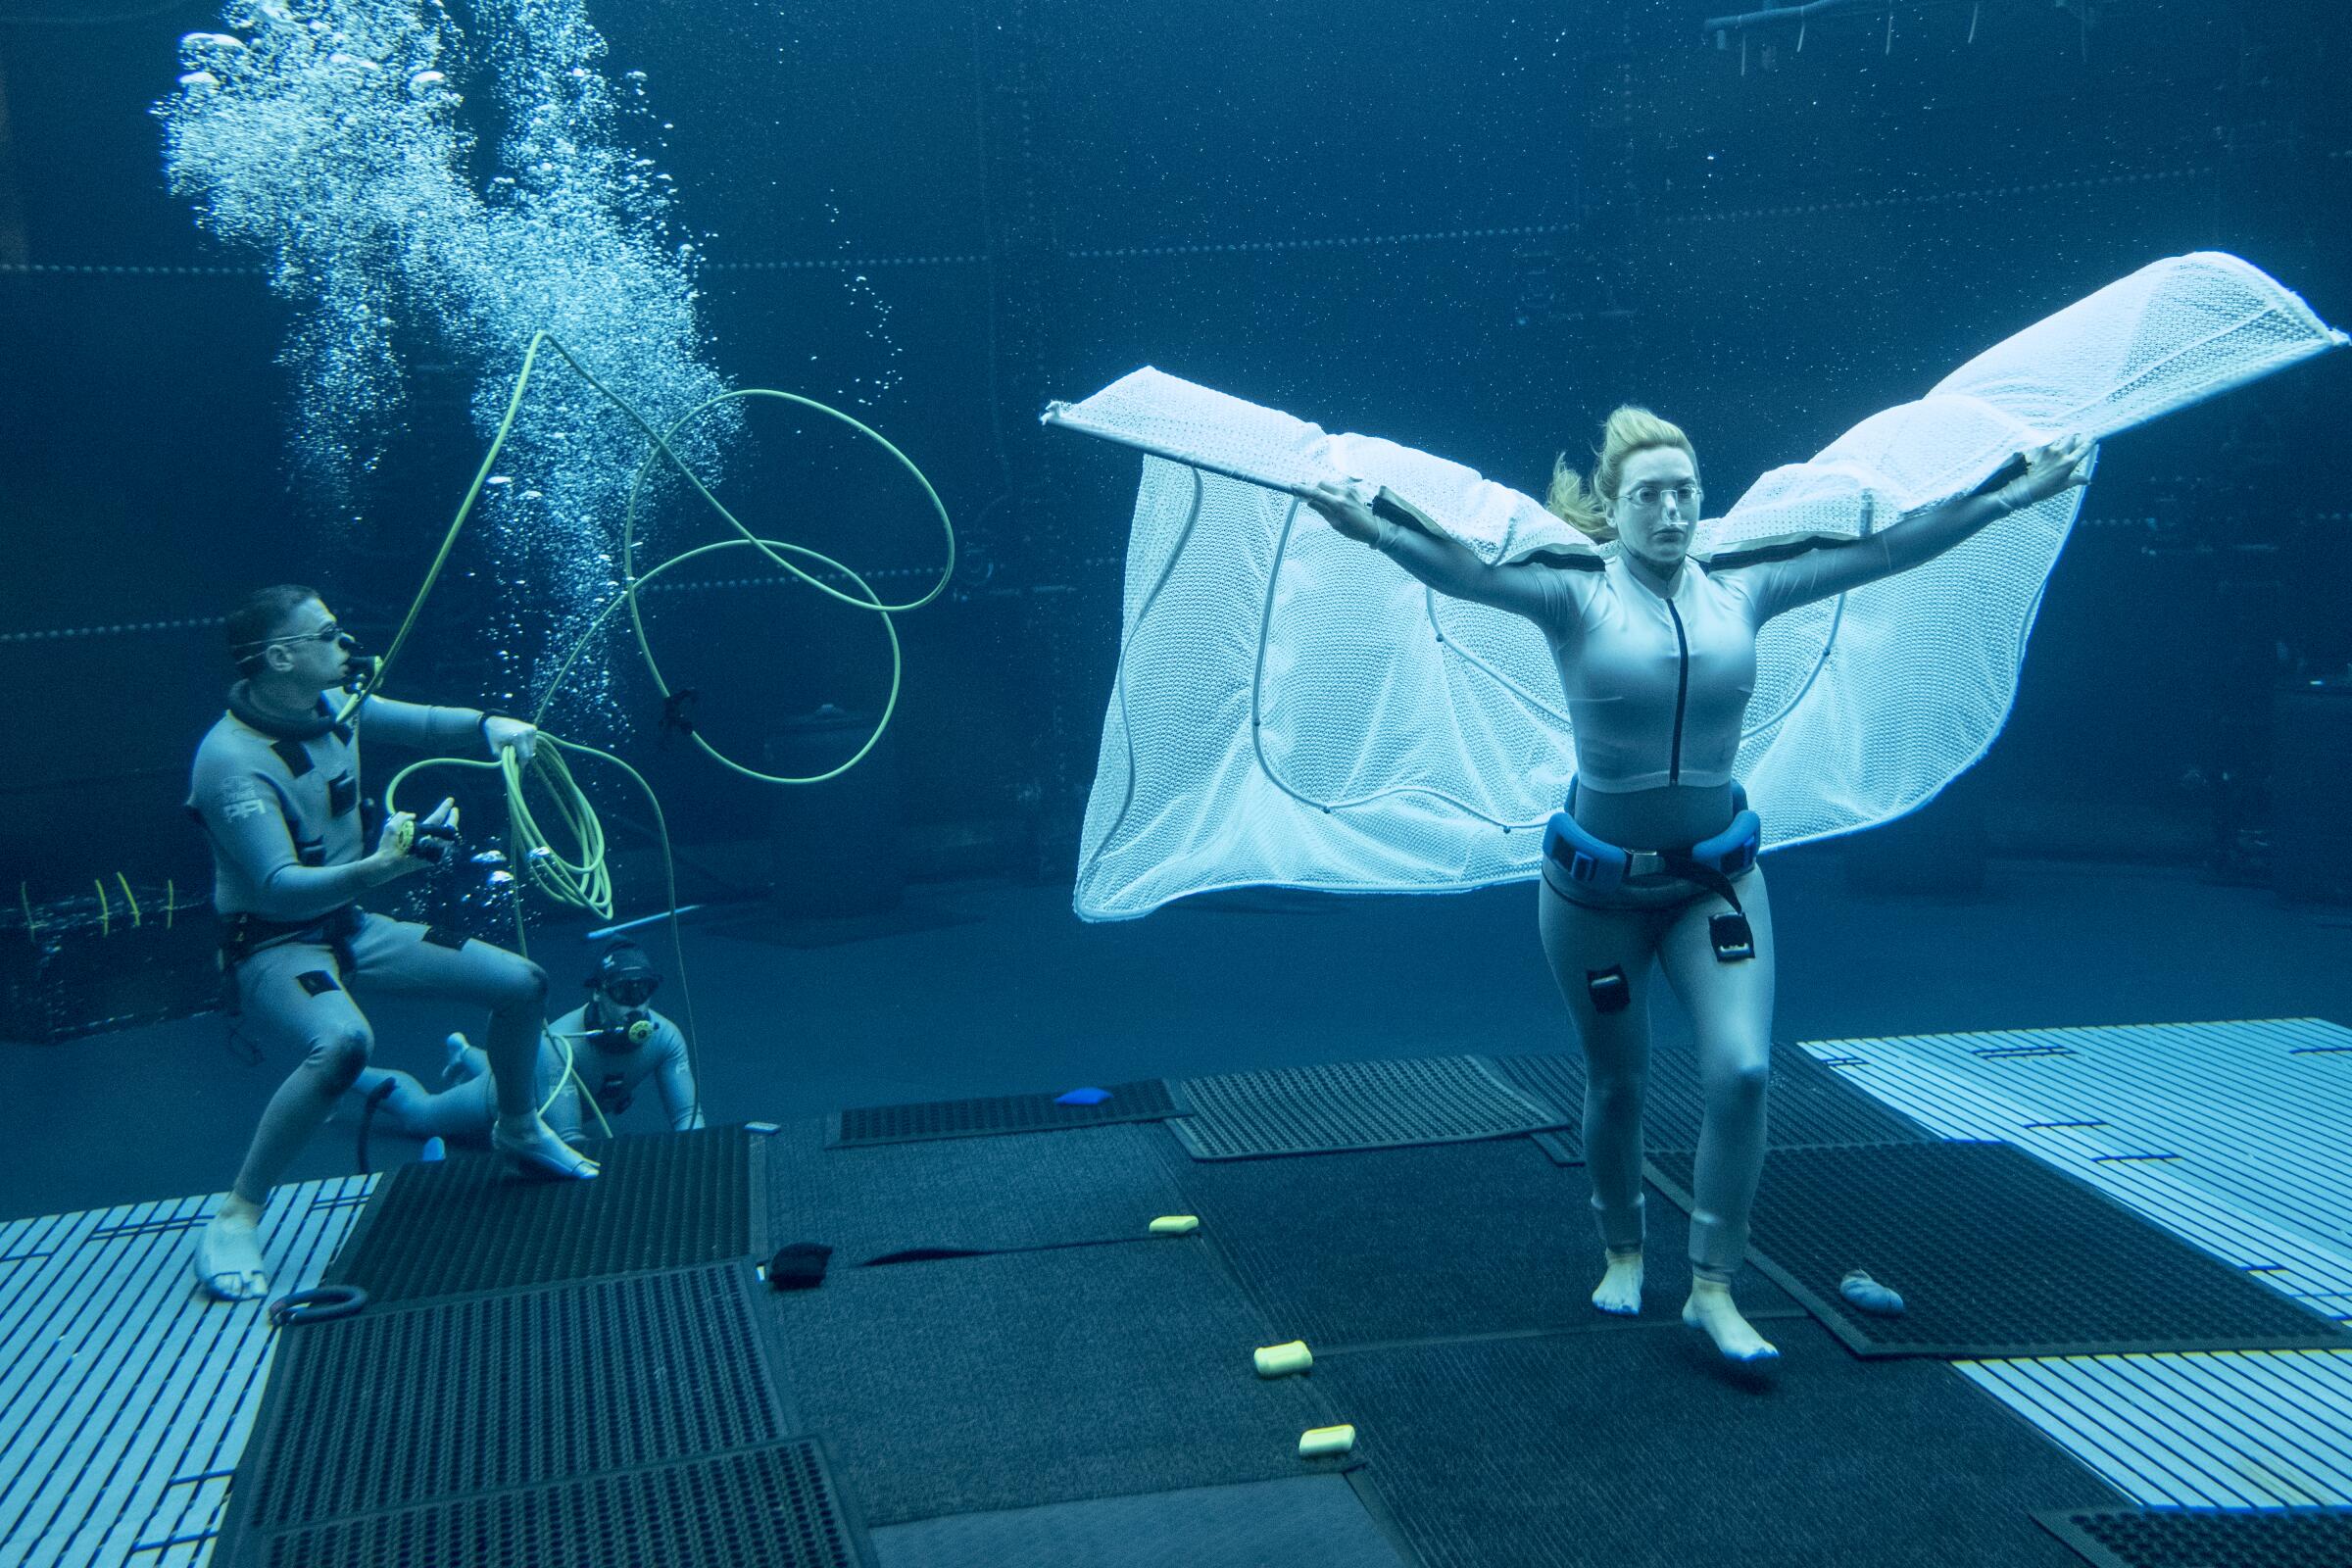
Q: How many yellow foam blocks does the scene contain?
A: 3